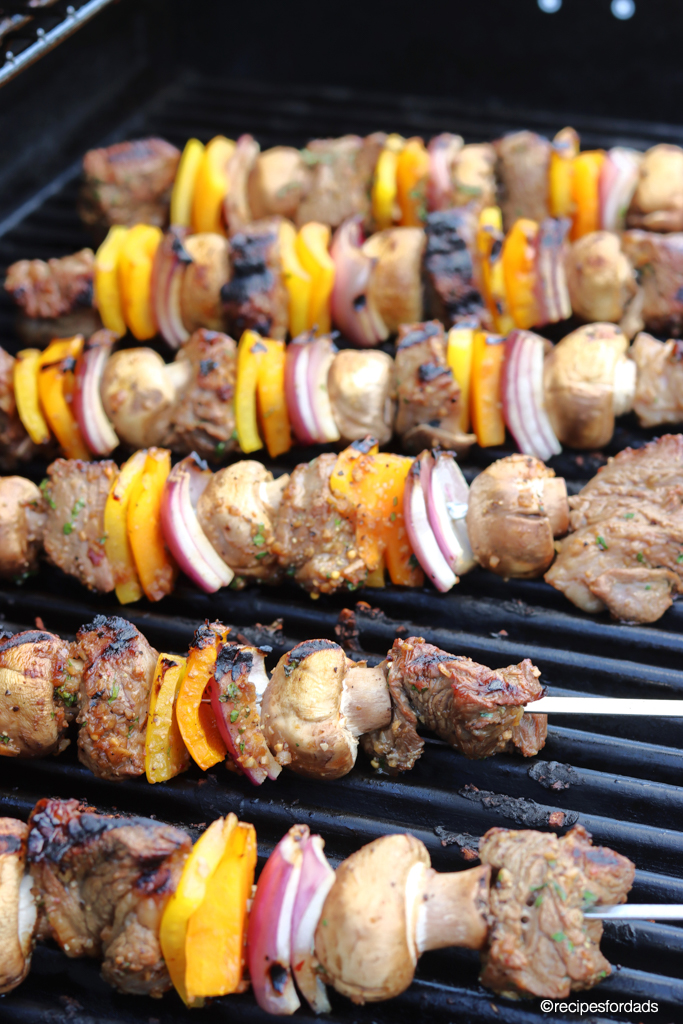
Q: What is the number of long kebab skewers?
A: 6